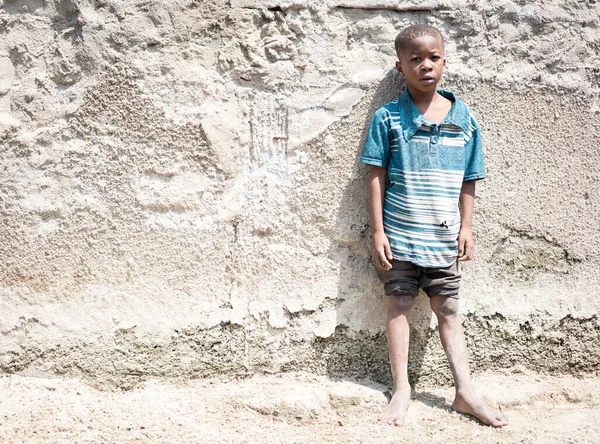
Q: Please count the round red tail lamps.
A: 0